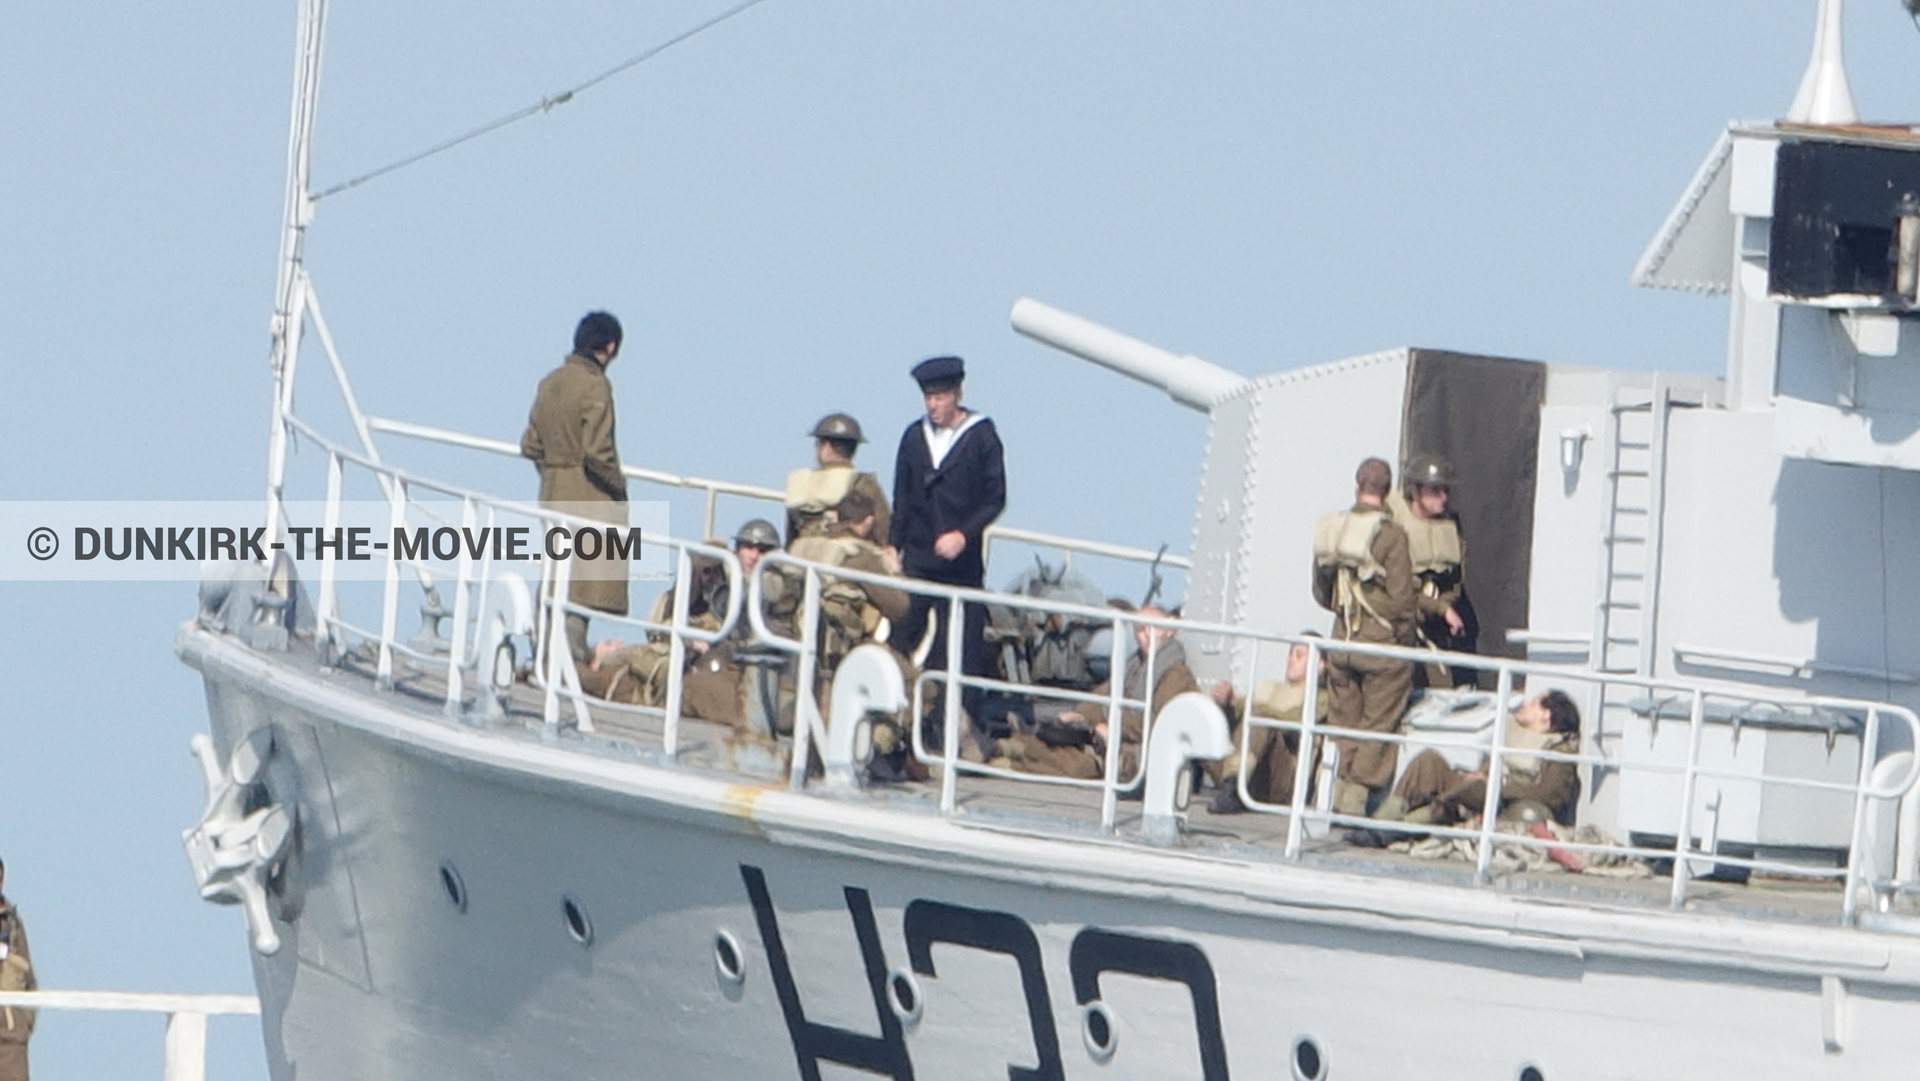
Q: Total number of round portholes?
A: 7